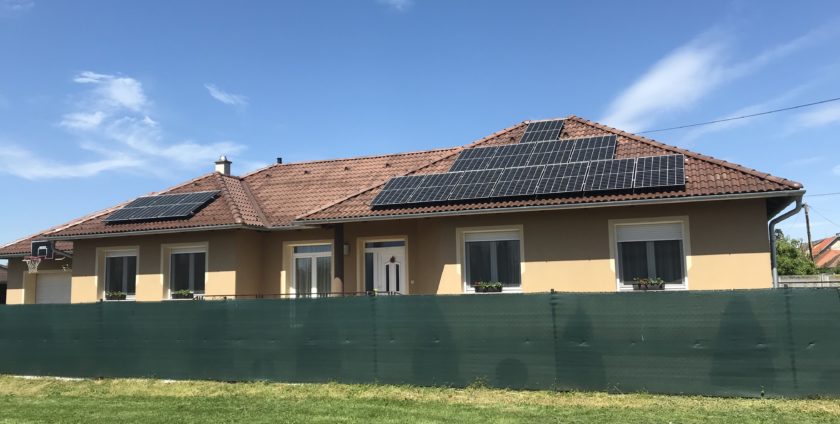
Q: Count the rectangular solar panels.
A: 15